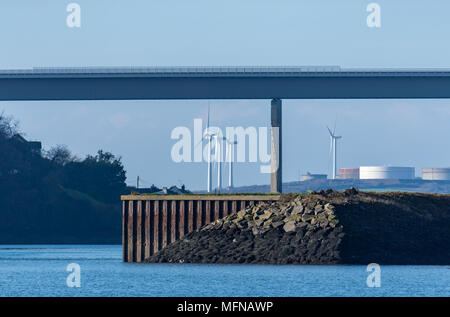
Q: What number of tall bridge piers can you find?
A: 1